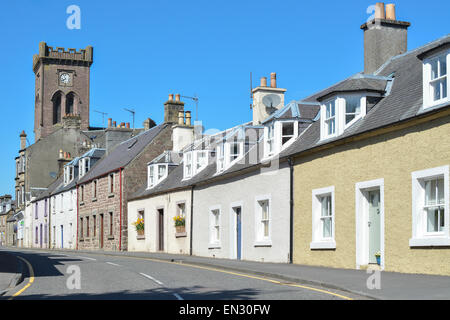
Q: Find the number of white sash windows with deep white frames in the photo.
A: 4